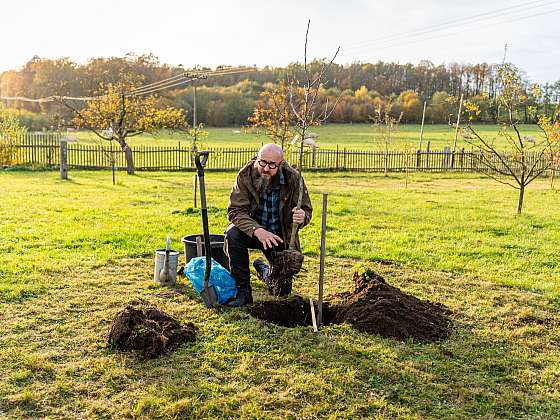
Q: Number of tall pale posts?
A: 2